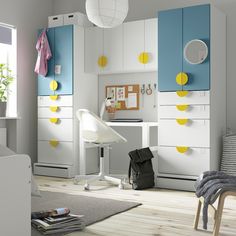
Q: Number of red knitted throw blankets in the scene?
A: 0